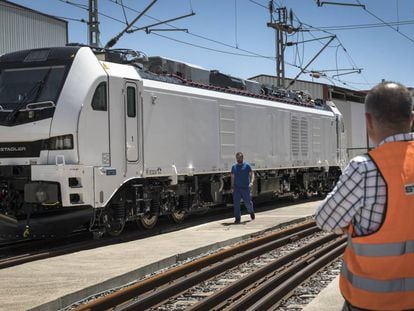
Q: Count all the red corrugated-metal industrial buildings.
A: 0